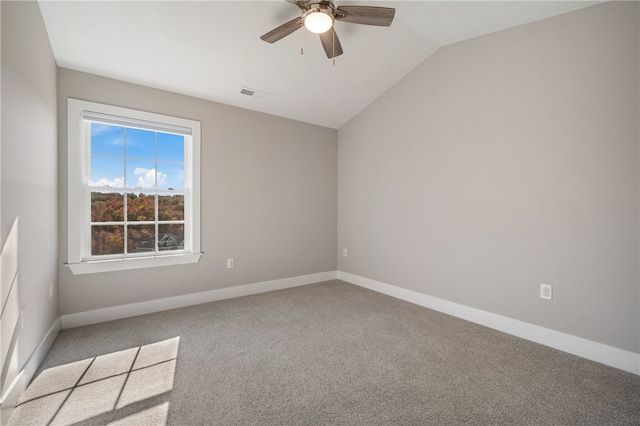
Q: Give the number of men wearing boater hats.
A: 0